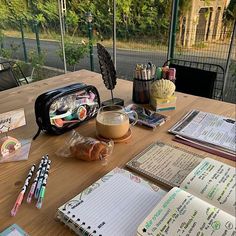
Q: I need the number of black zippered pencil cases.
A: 1